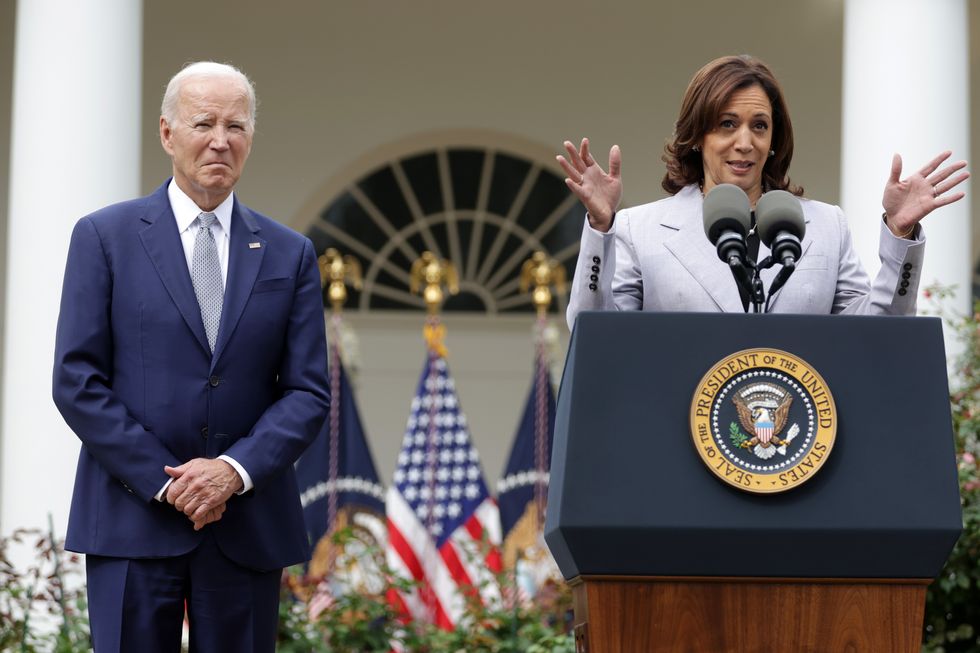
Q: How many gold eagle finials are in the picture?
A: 3